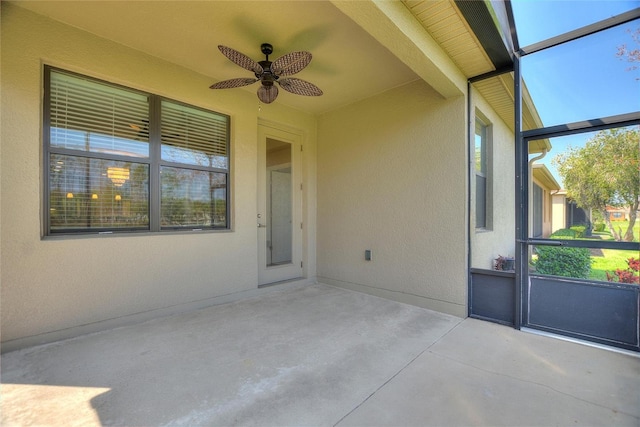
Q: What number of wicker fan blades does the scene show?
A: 5